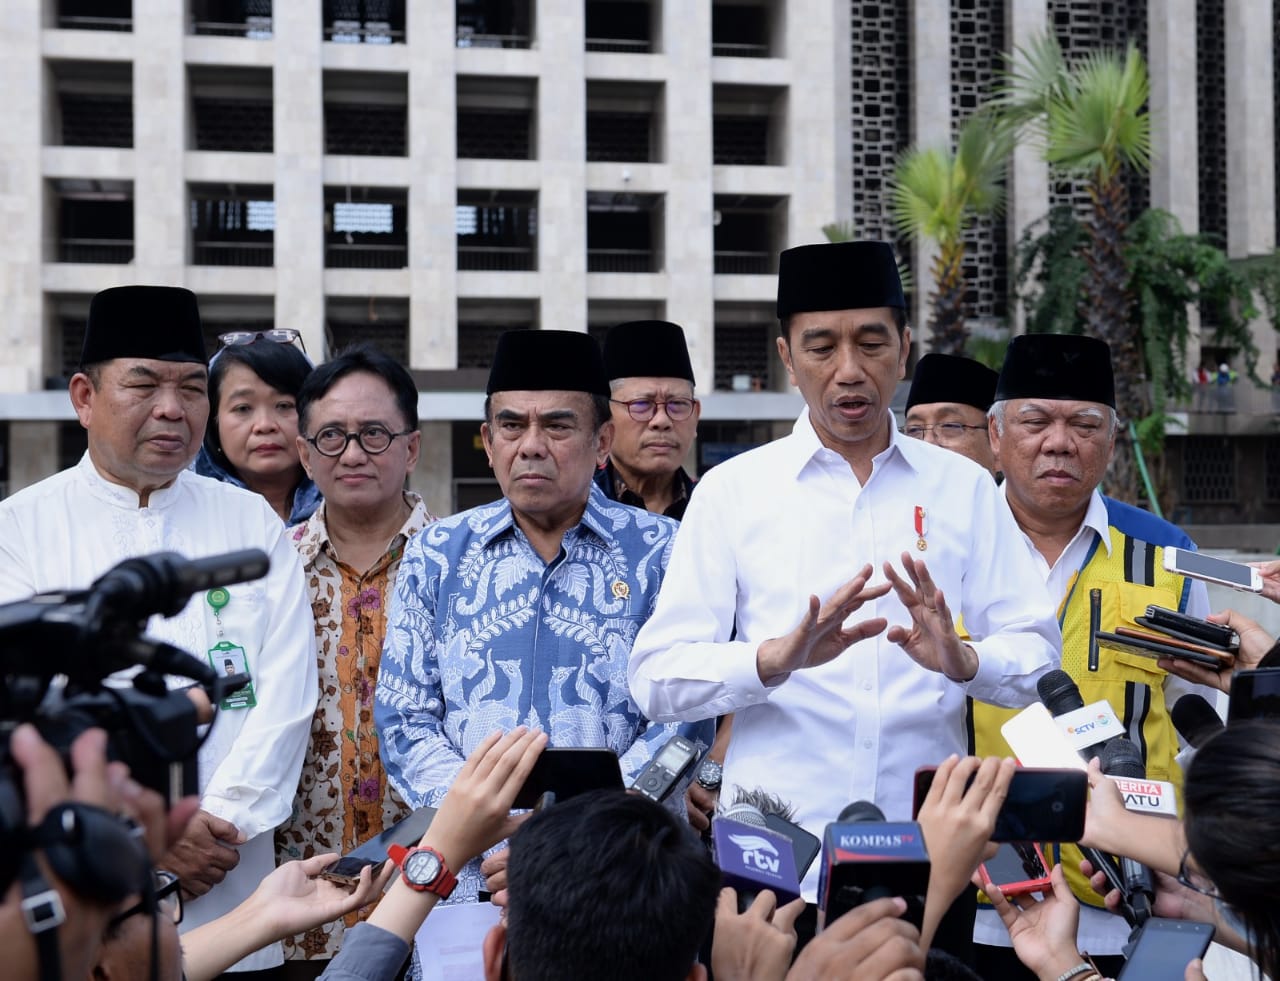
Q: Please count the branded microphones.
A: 4